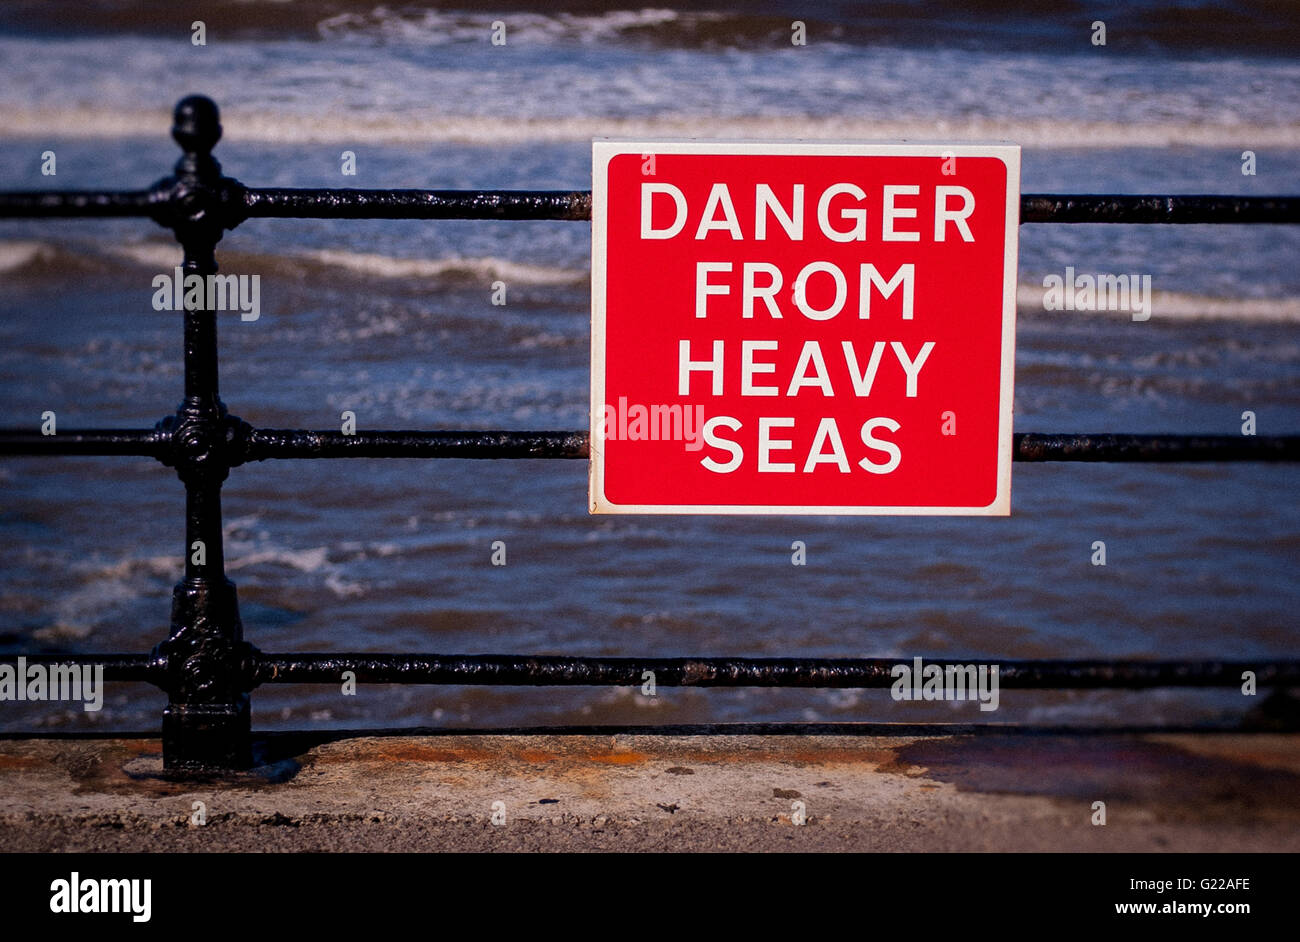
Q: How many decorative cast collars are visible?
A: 3